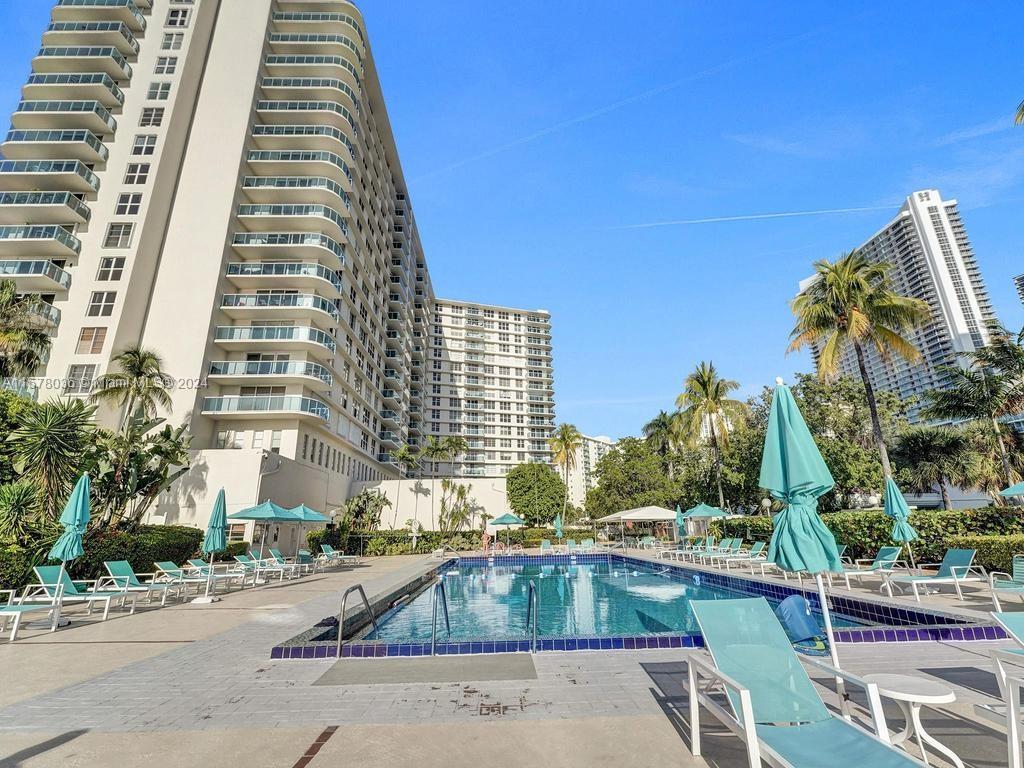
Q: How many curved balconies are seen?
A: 15